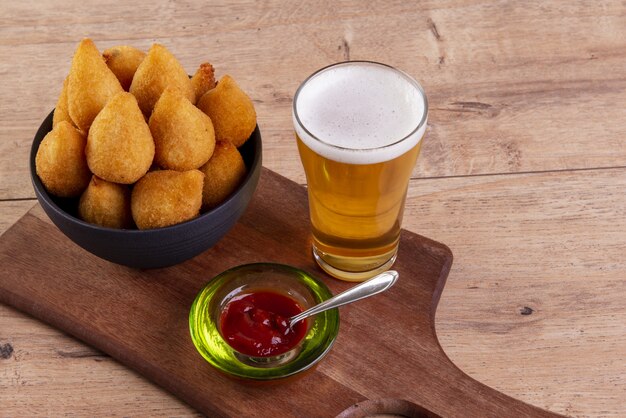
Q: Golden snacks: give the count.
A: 12